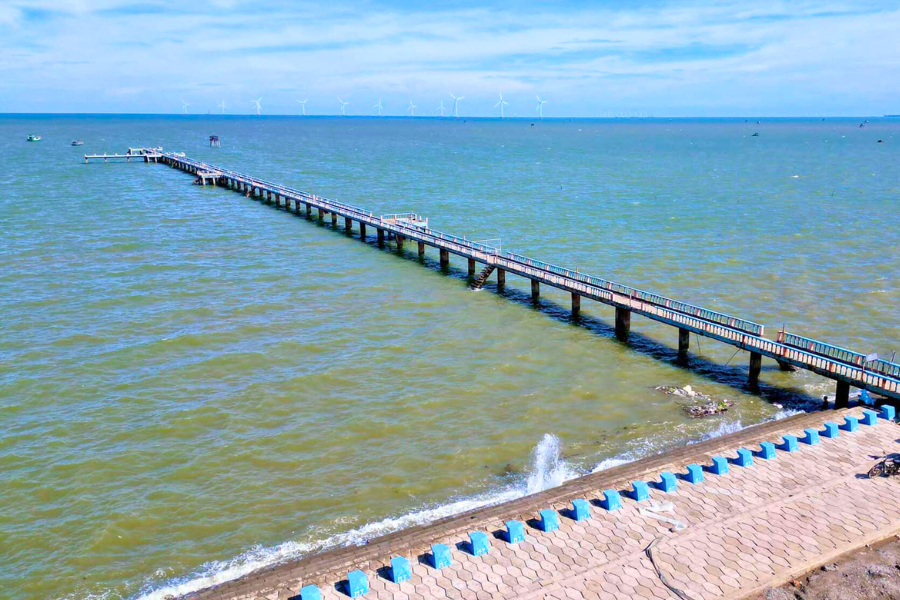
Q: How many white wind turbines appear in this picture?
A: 11